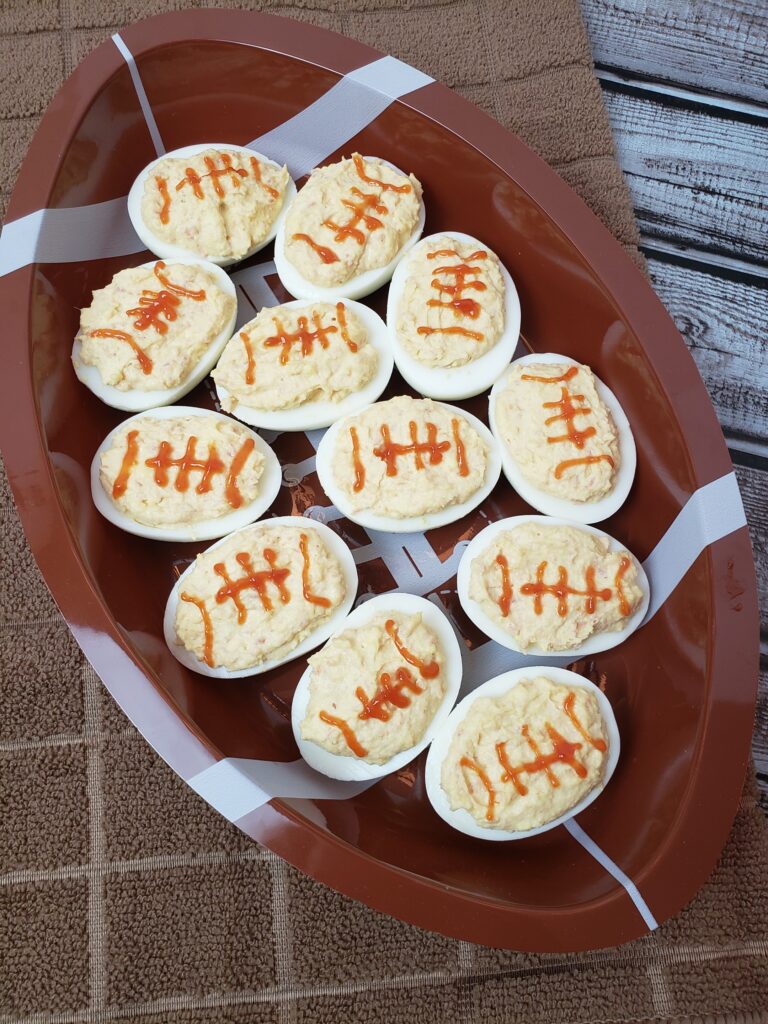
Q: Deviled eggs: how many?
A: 12